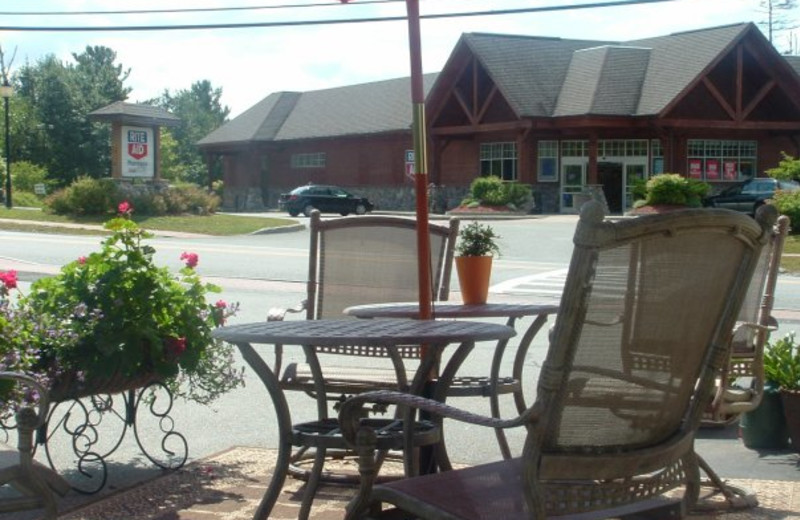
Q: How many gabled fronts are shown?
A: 2